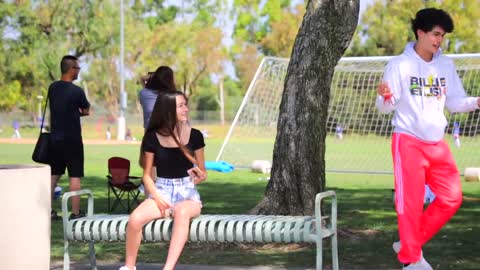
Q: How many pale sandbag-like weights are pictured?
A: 2